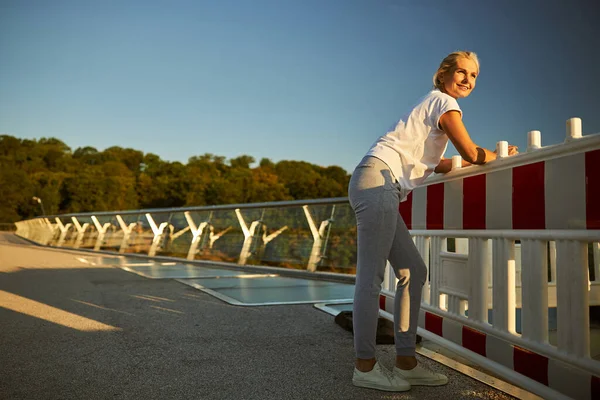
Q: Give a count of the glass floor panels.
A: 4